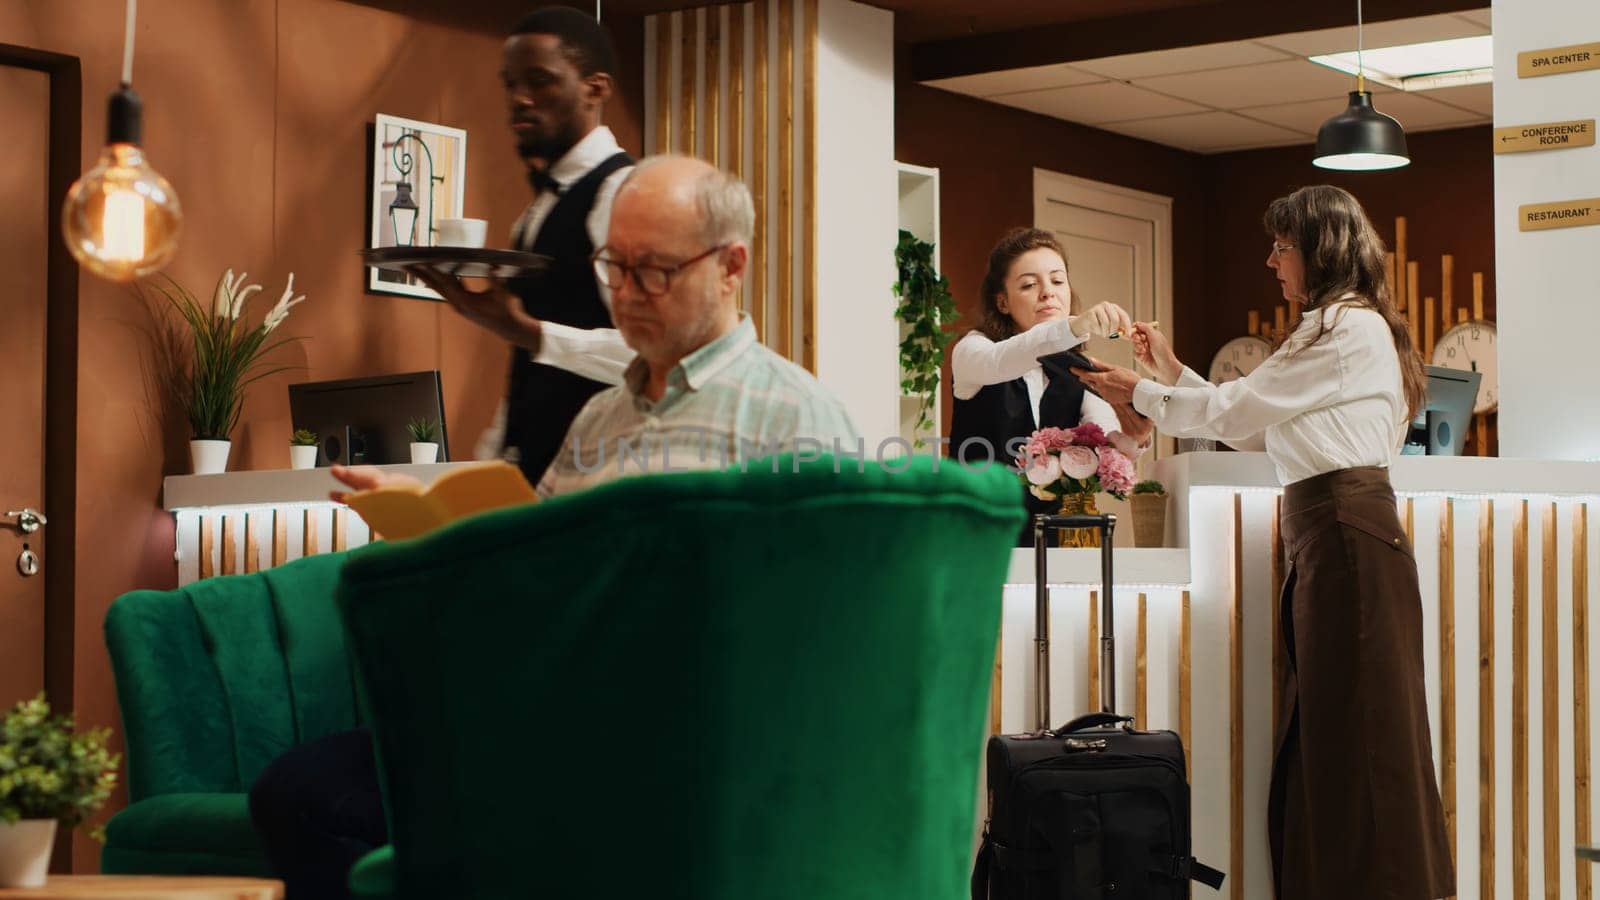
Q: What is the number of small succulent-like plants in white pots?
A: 2